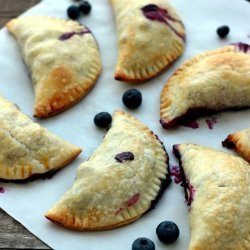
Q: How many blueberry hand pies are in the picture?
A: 7